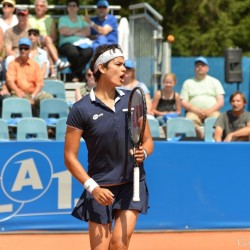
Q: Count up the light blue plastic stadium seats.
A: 9